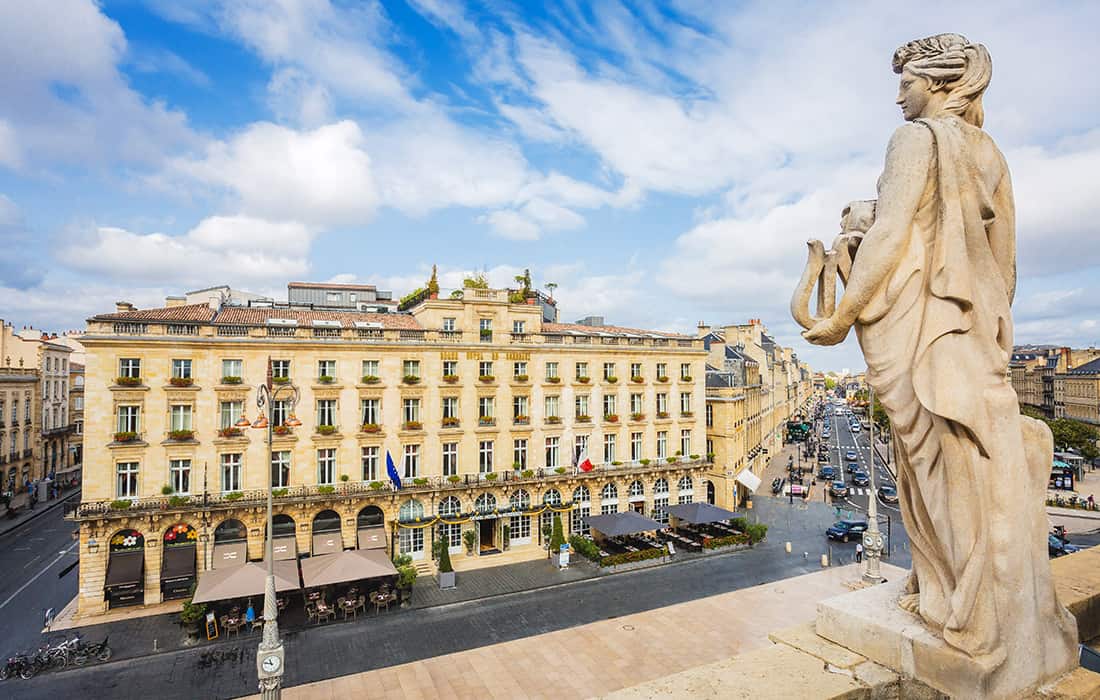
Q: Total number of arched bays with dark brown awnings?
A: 2